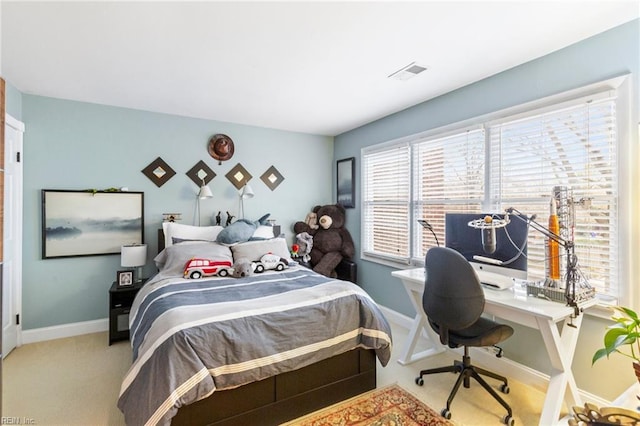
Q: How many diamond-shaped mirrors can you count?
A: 4